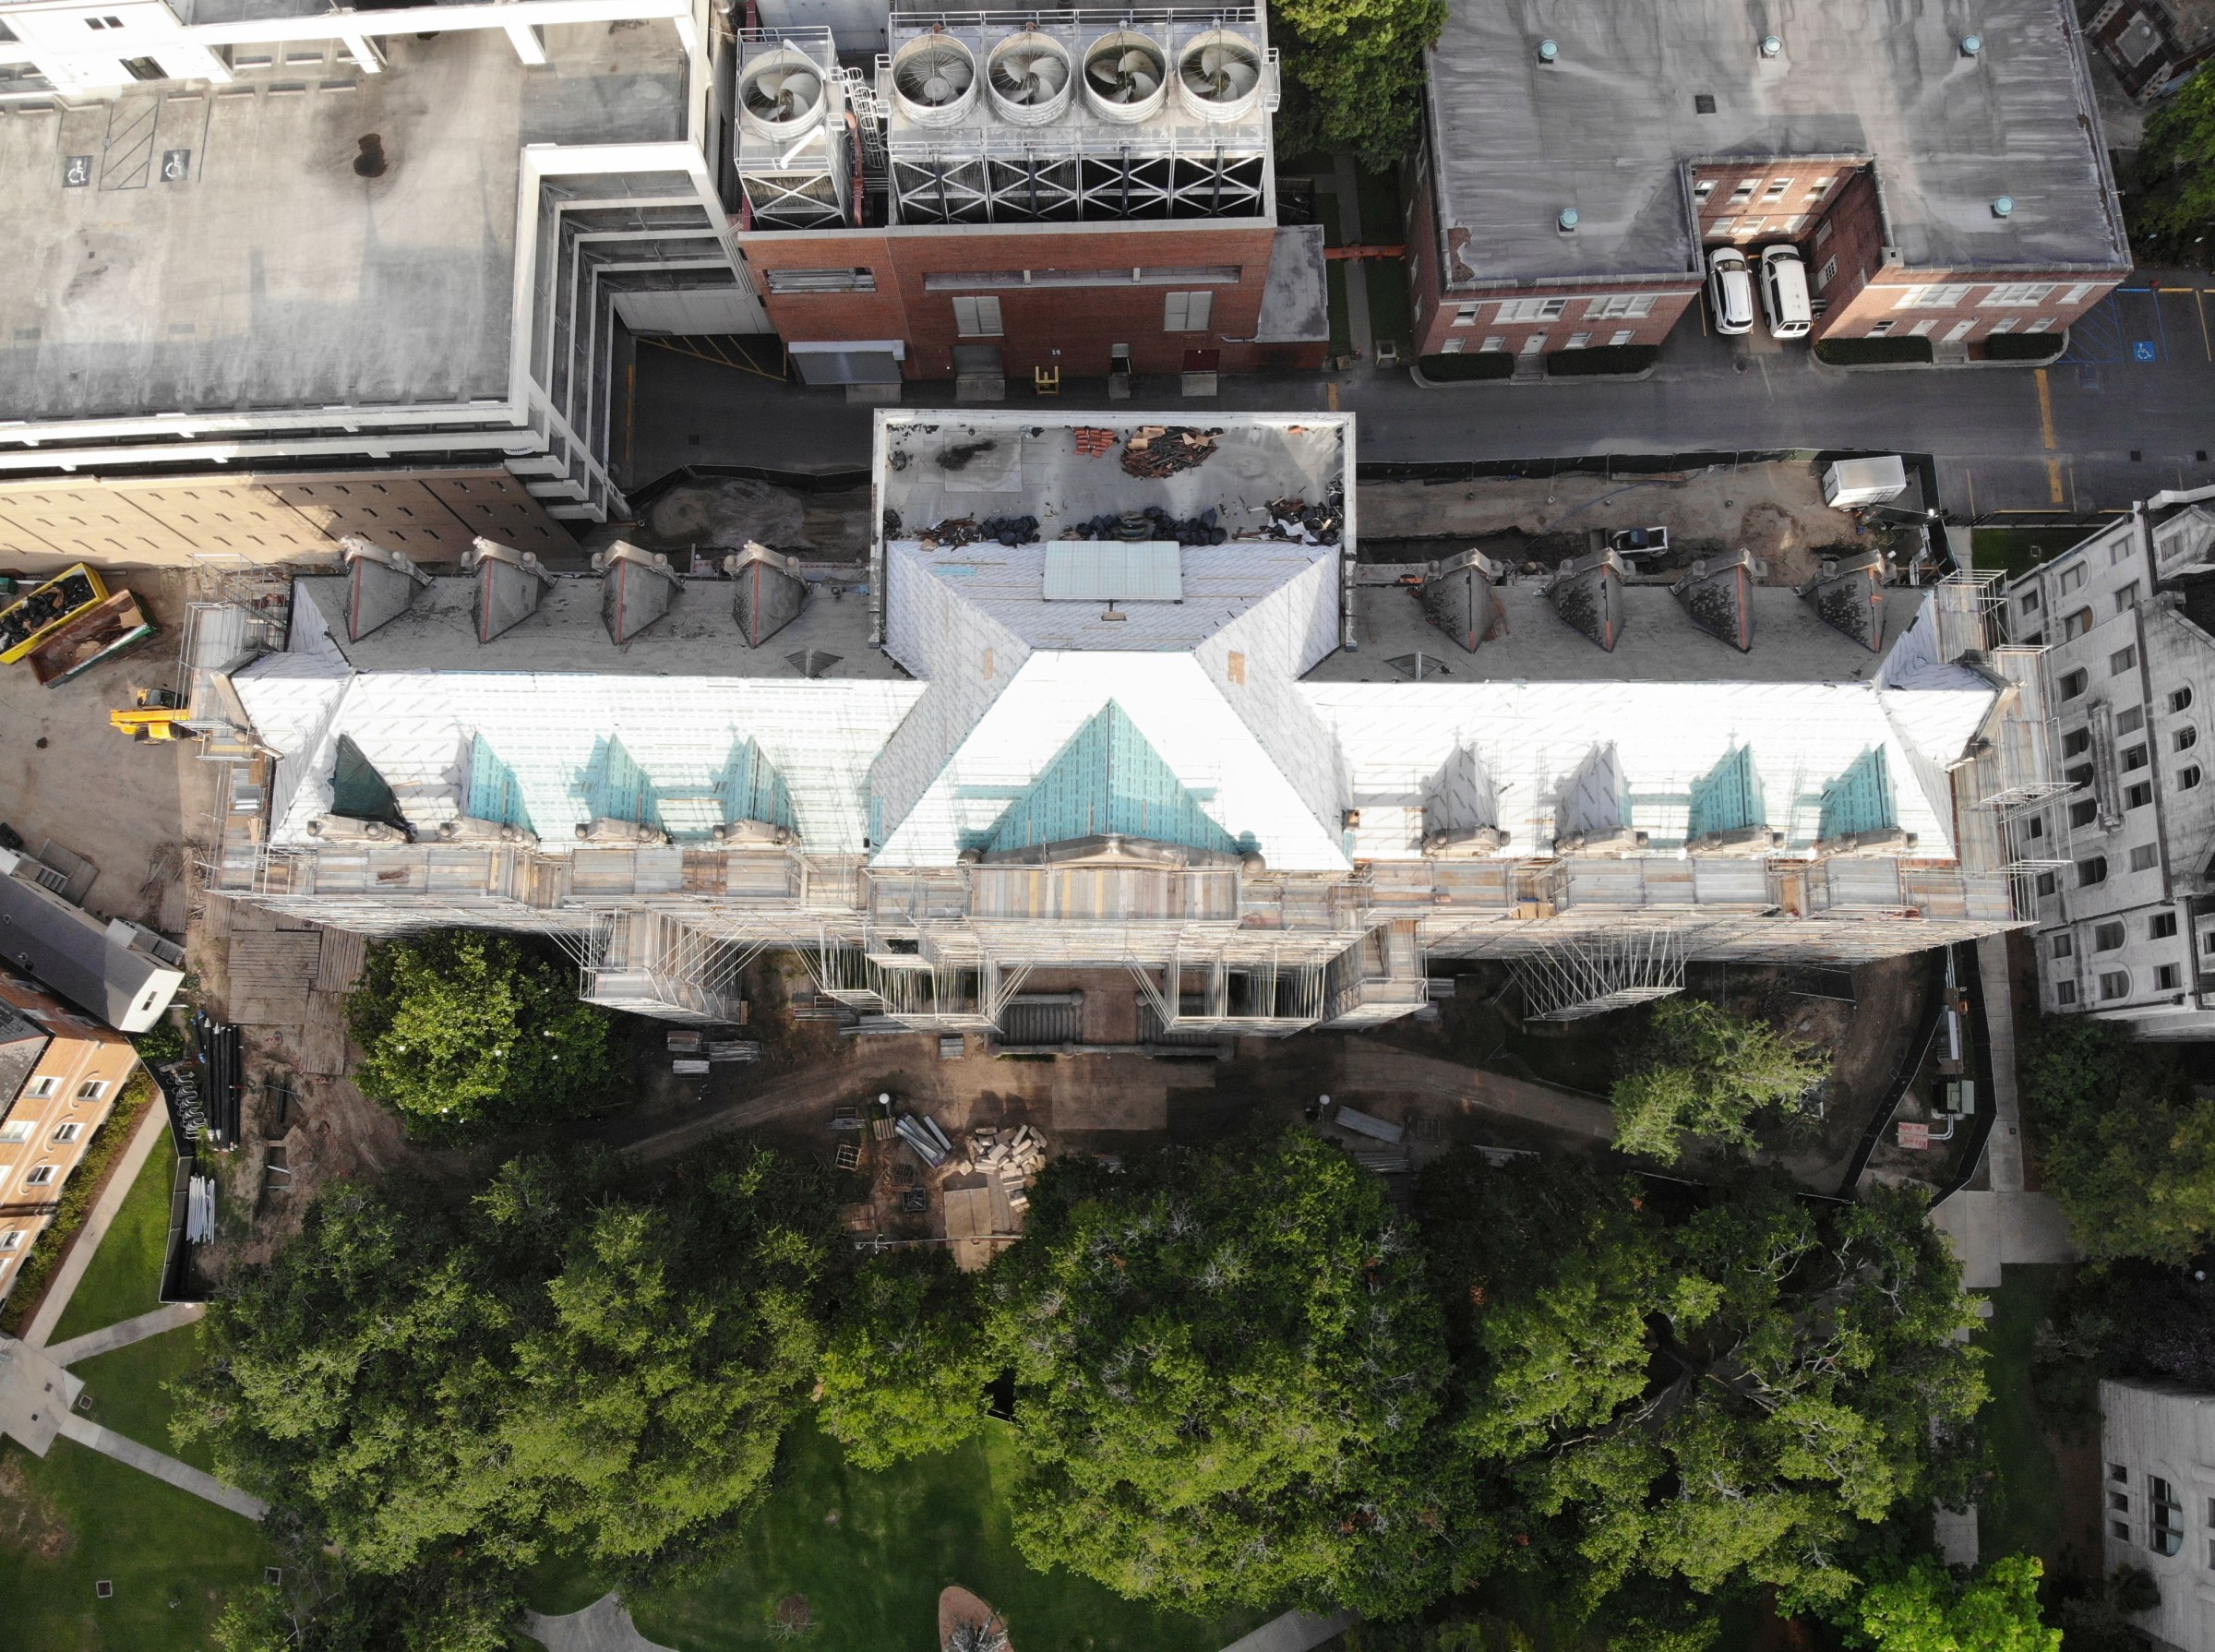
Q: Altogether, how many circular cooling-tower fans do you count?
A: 5